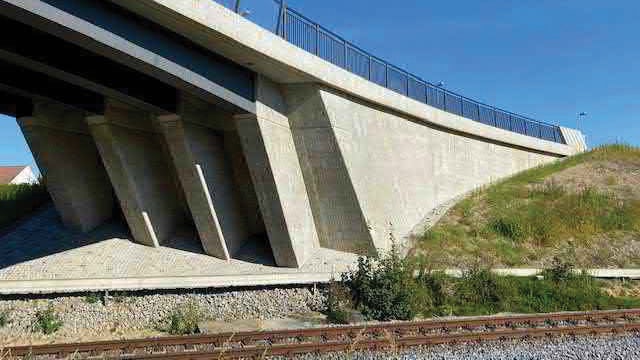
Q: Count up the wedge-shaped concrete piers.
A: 4